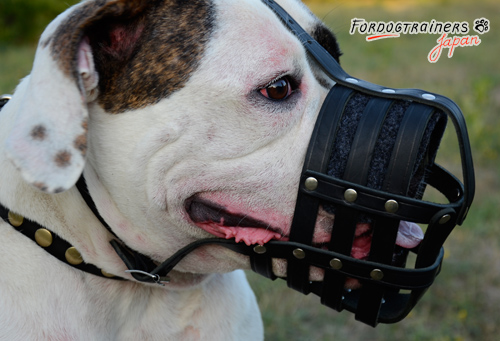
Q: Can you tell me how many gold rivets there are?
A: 12